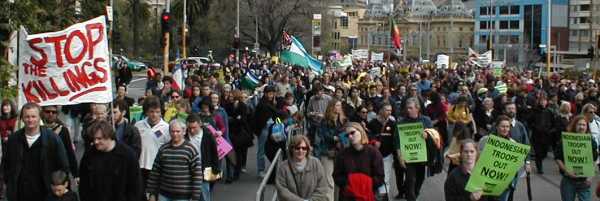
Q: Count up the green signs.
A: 3